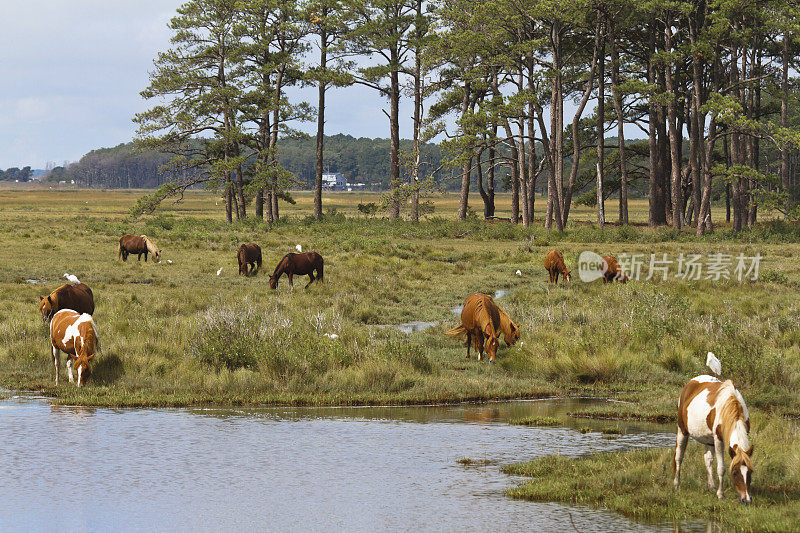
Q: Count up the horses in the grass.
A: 10